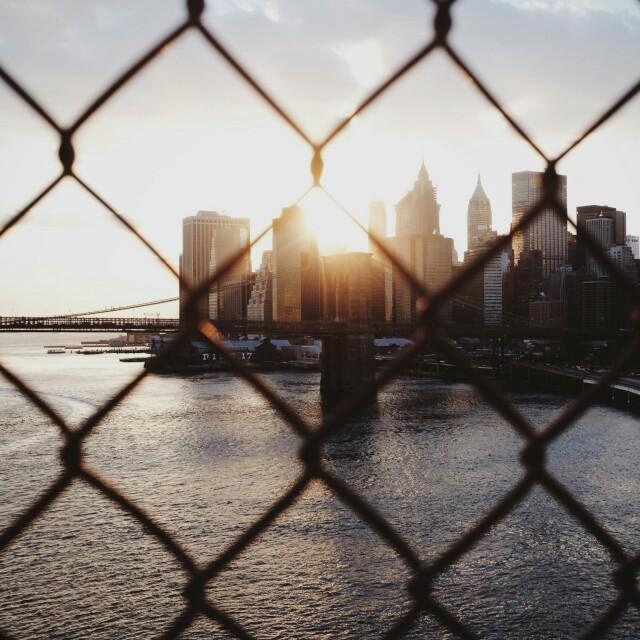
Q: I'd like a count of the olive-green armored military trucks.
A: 0